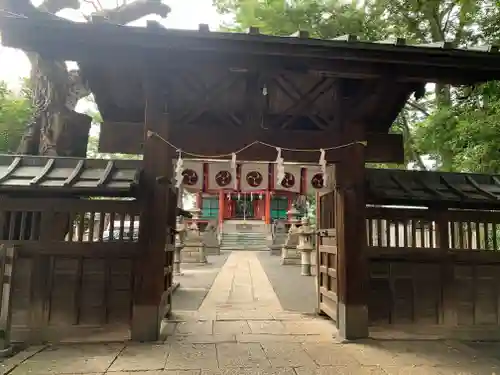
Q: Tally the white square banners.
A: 5